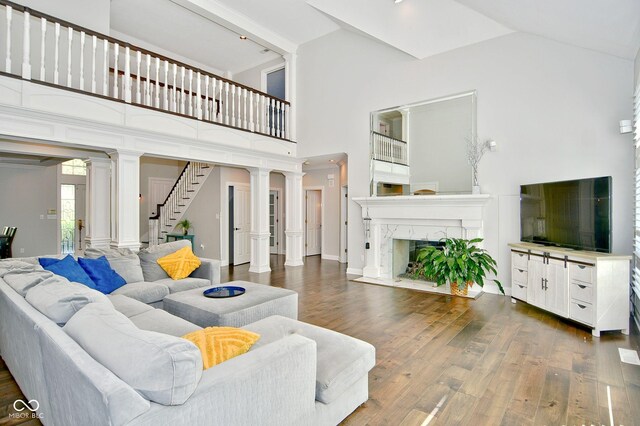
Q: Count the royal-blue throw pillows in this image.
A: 2